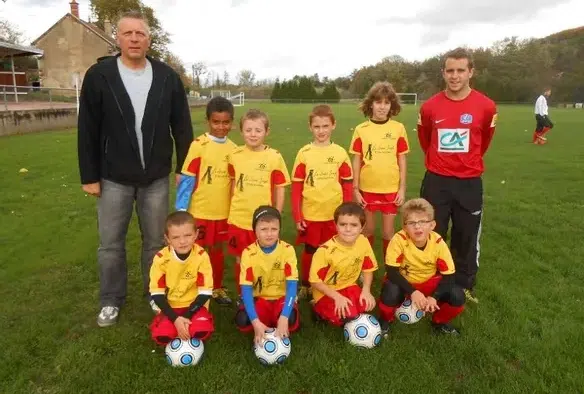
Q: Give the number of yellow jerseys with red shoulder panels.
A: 8